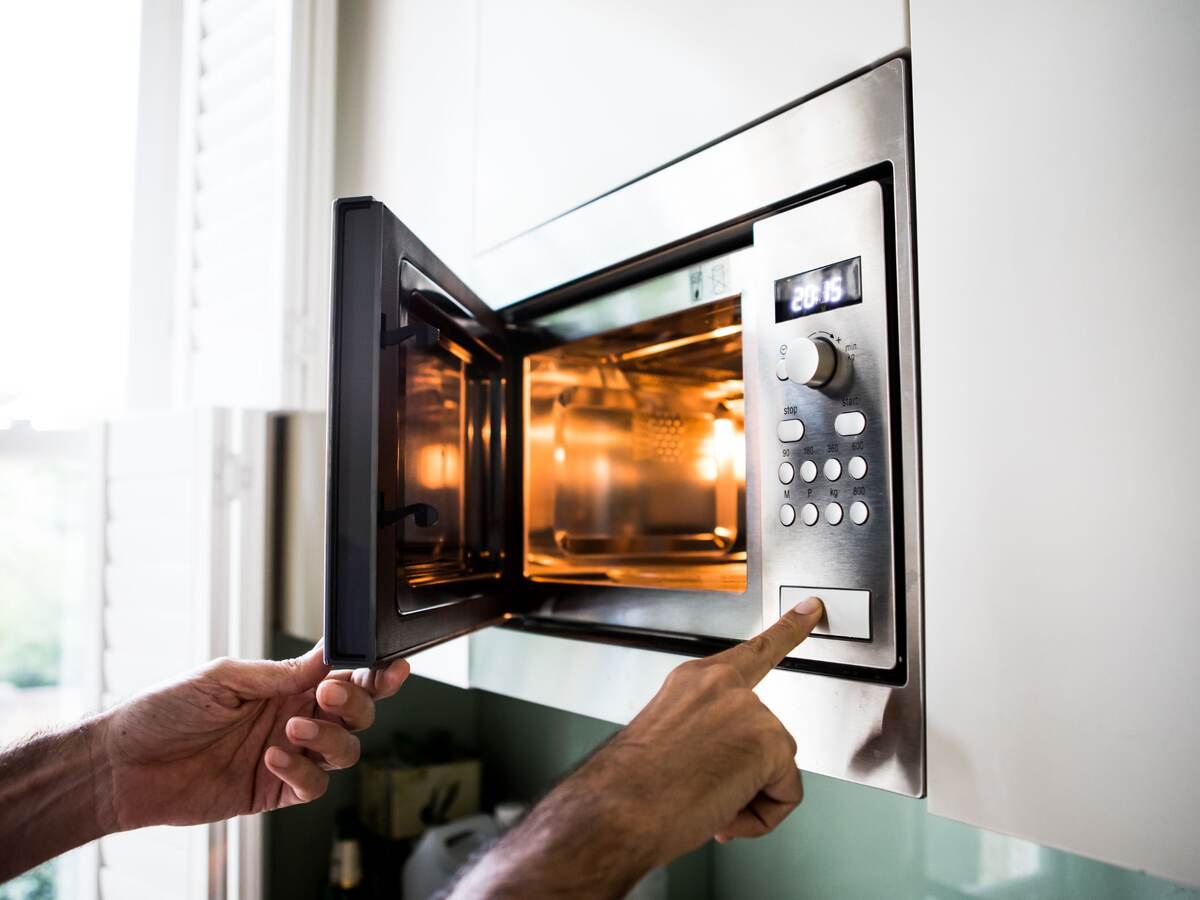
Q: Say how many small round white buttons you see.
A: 8